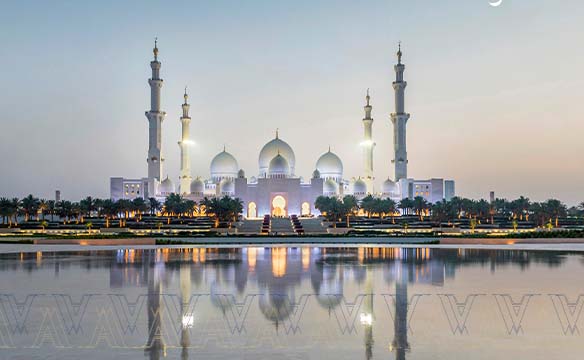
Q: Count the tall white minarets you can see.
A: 4